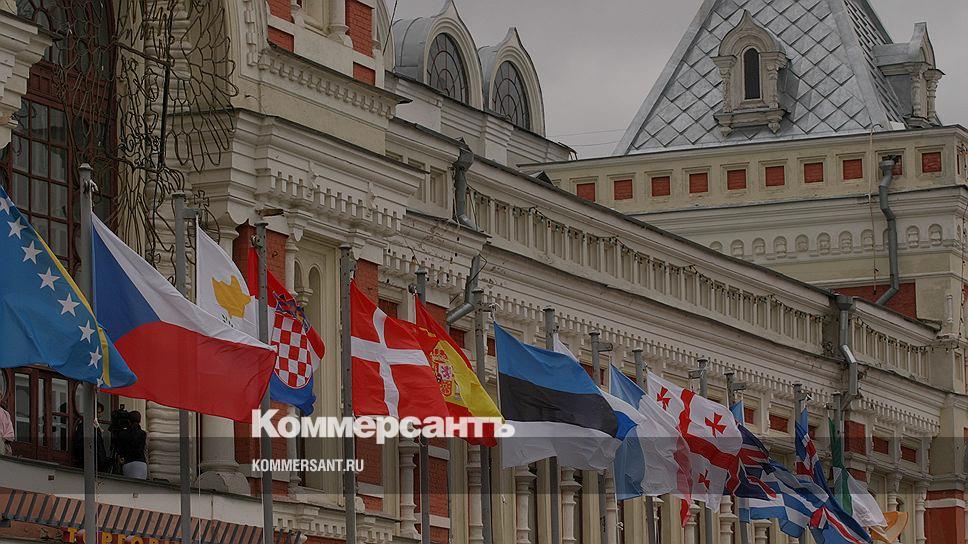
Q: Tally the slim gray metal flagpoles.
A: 13